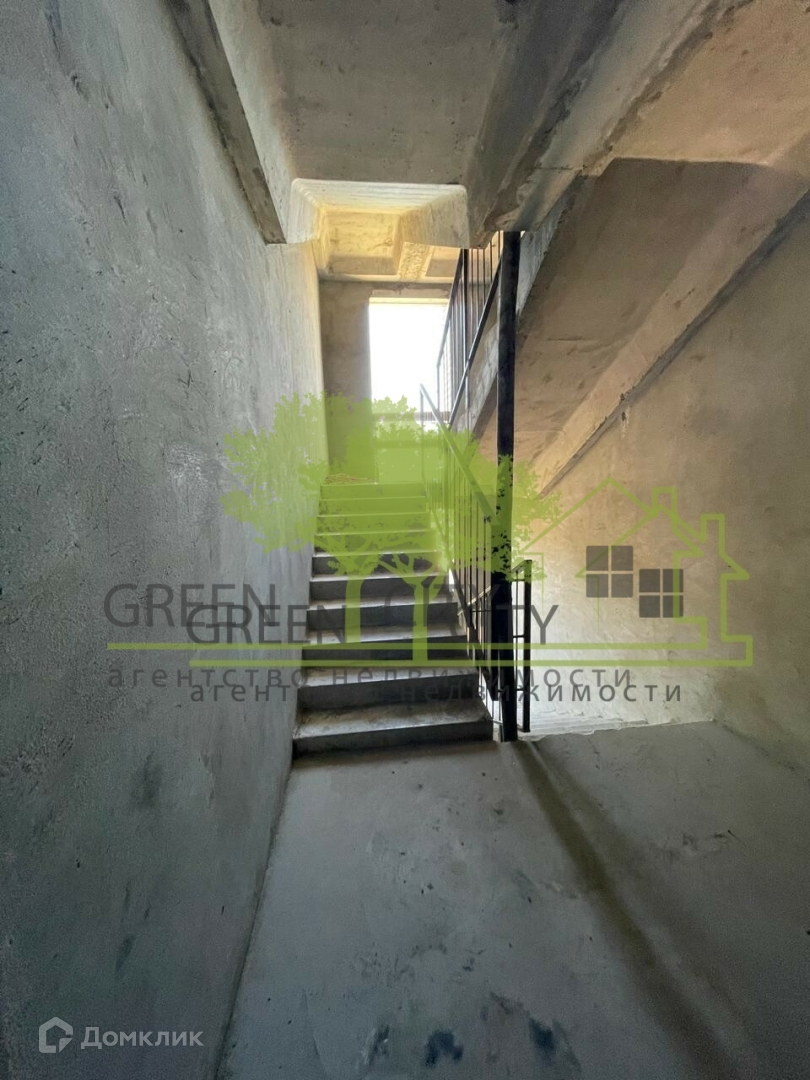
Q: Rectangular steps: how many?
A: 10